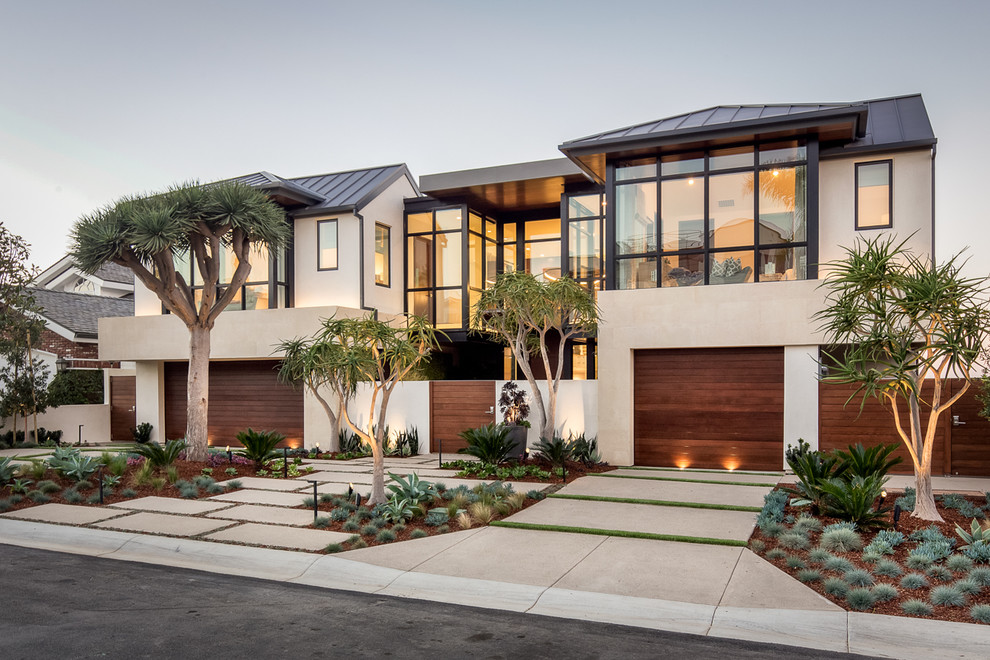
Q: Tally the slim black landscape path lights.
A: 7